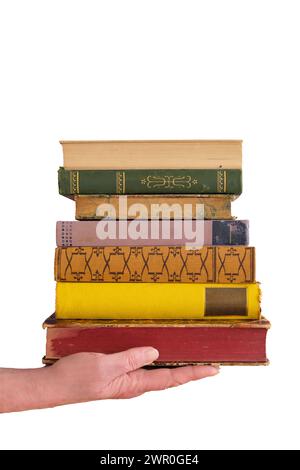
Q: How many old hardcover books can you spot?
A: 7